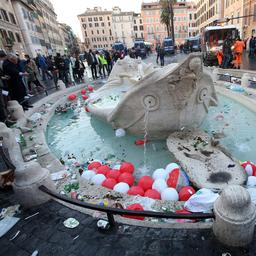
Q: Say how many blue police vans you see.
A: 4